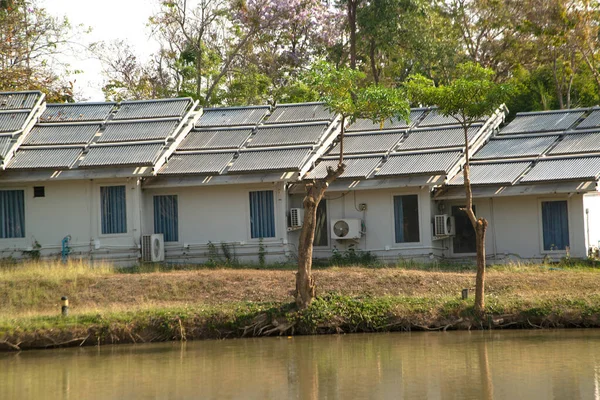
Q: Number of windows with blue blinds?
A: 6